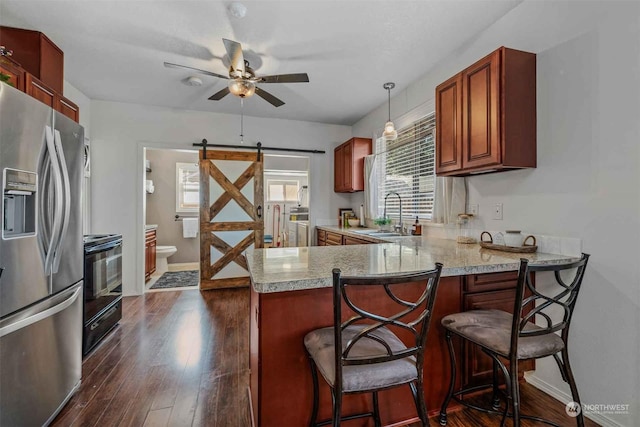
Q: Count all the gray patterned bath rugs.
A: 1